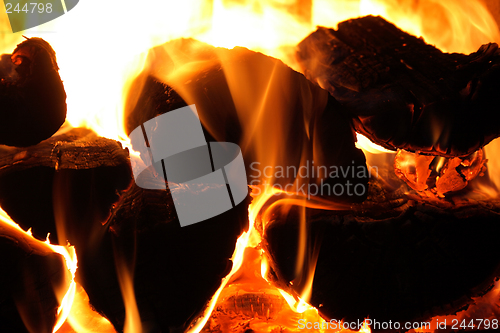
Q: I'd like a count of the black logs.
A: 7